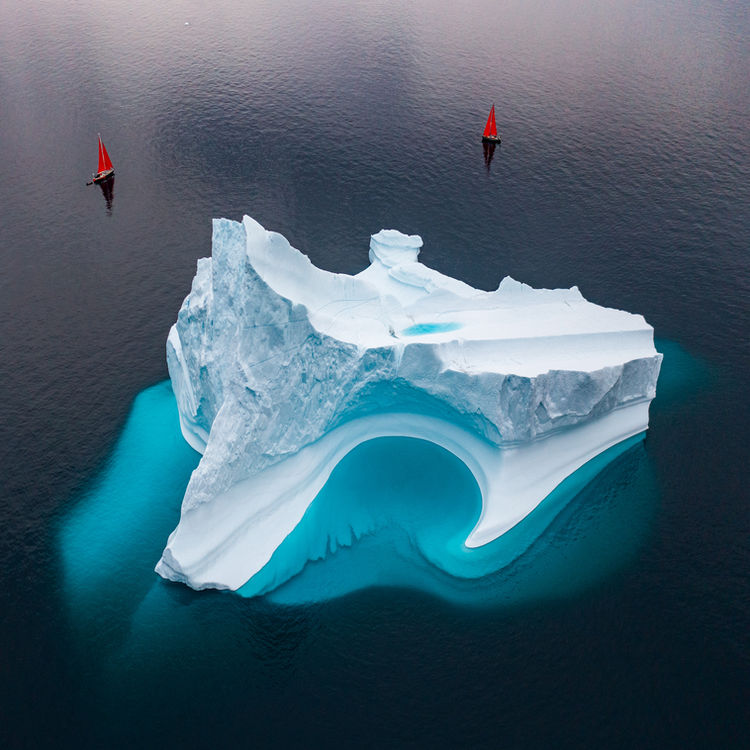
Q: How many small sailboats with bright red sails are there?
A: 2